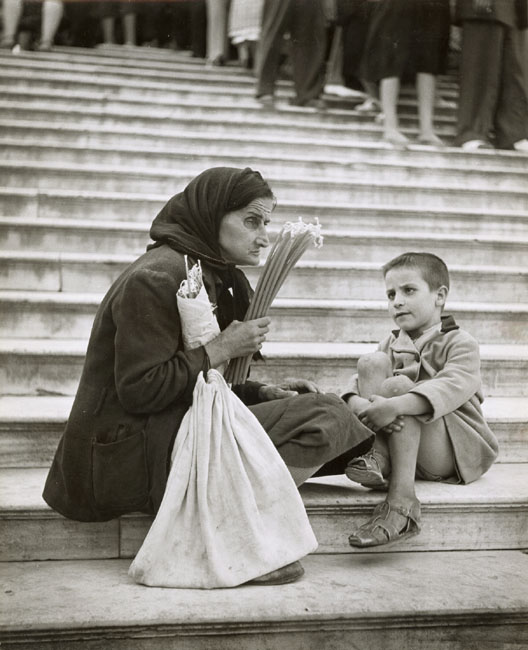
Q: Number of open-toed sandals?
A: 2